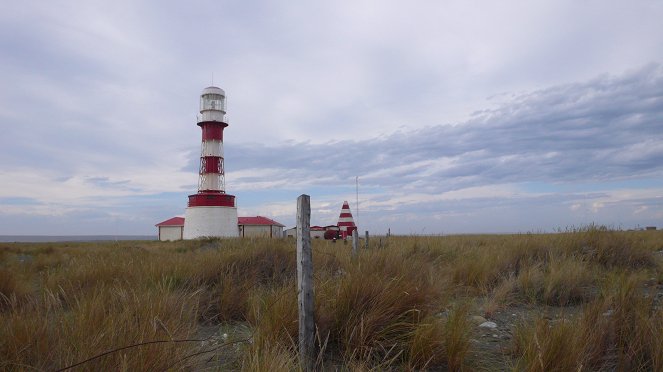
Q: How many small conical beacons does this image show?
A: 1